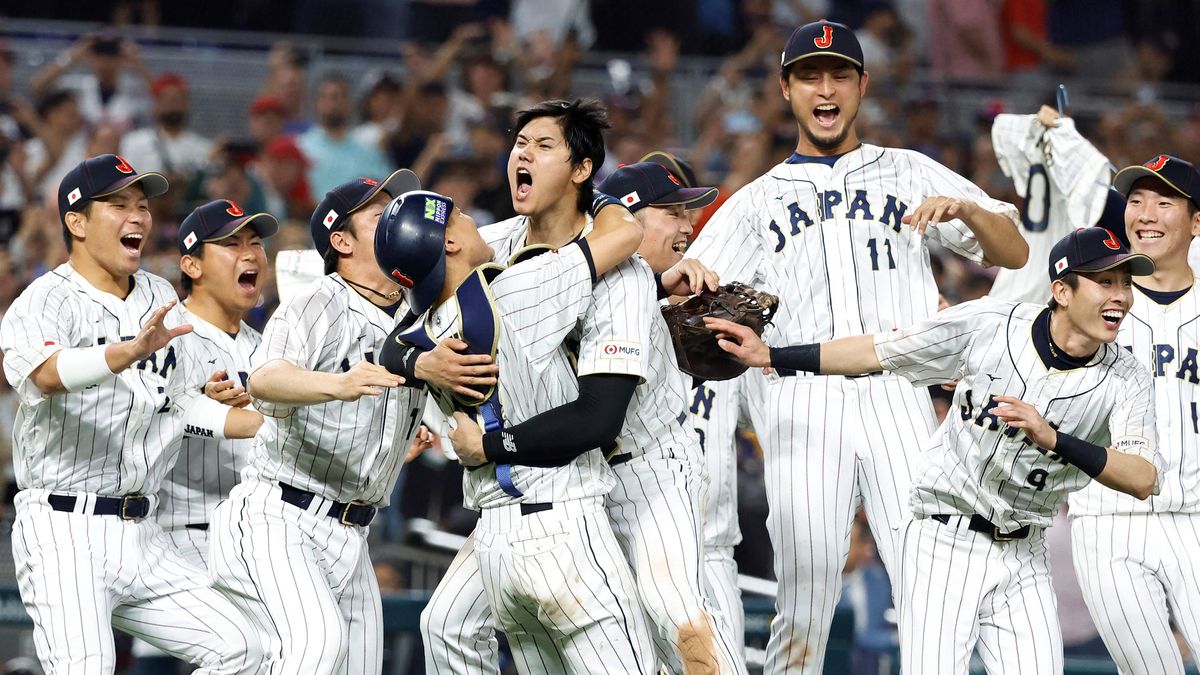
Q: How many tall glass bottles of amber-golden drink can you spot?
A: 0